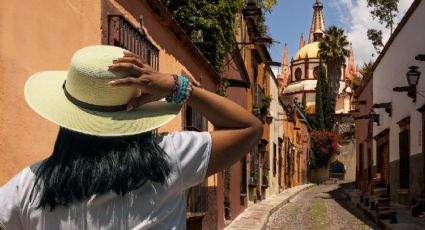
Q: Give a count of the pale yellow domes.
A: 1